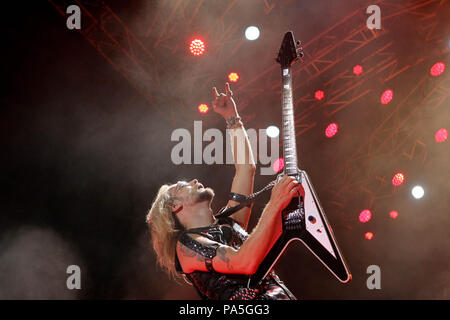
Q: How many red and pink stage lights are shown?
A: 14